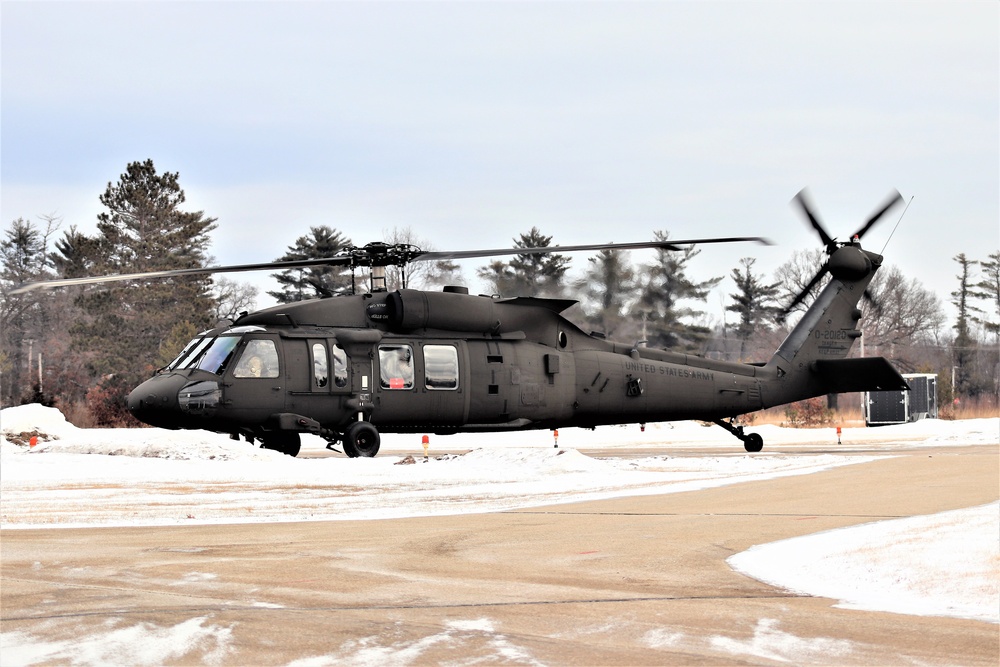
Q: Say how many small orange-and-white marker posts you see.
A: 4